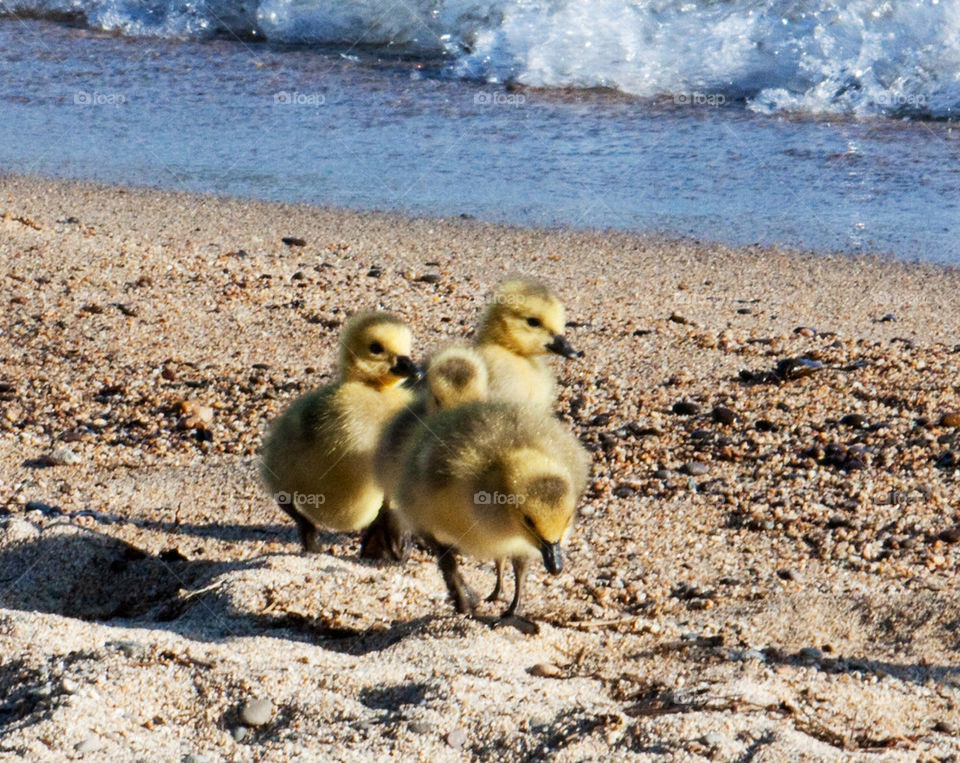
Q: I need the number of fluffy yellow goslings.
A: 4